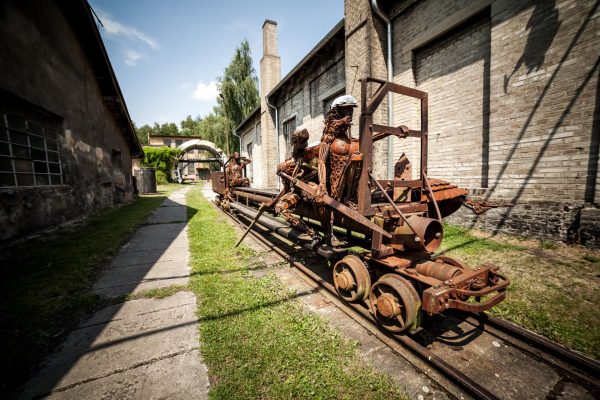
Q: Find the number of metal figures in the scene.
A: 3